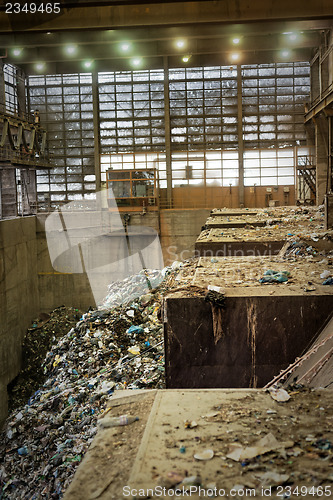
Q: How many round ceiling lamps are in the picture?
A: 12